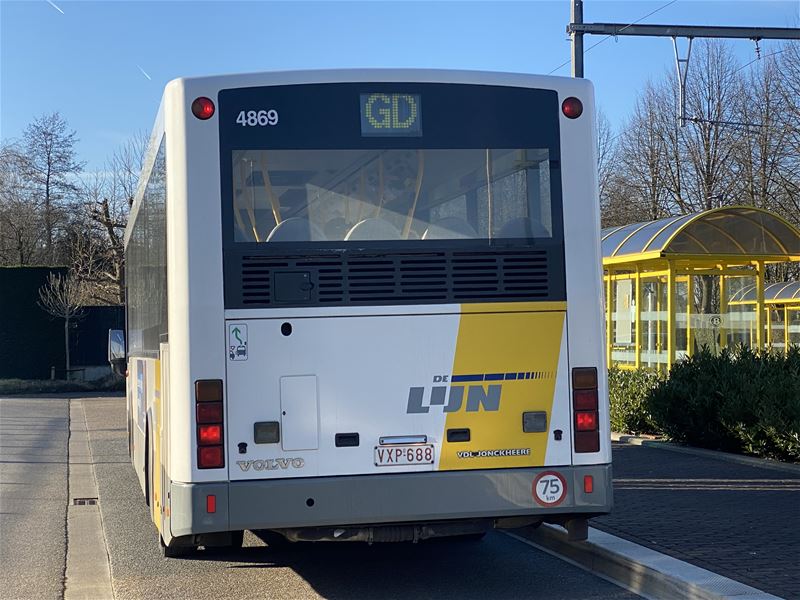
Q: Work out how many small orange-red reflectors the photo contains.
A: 2